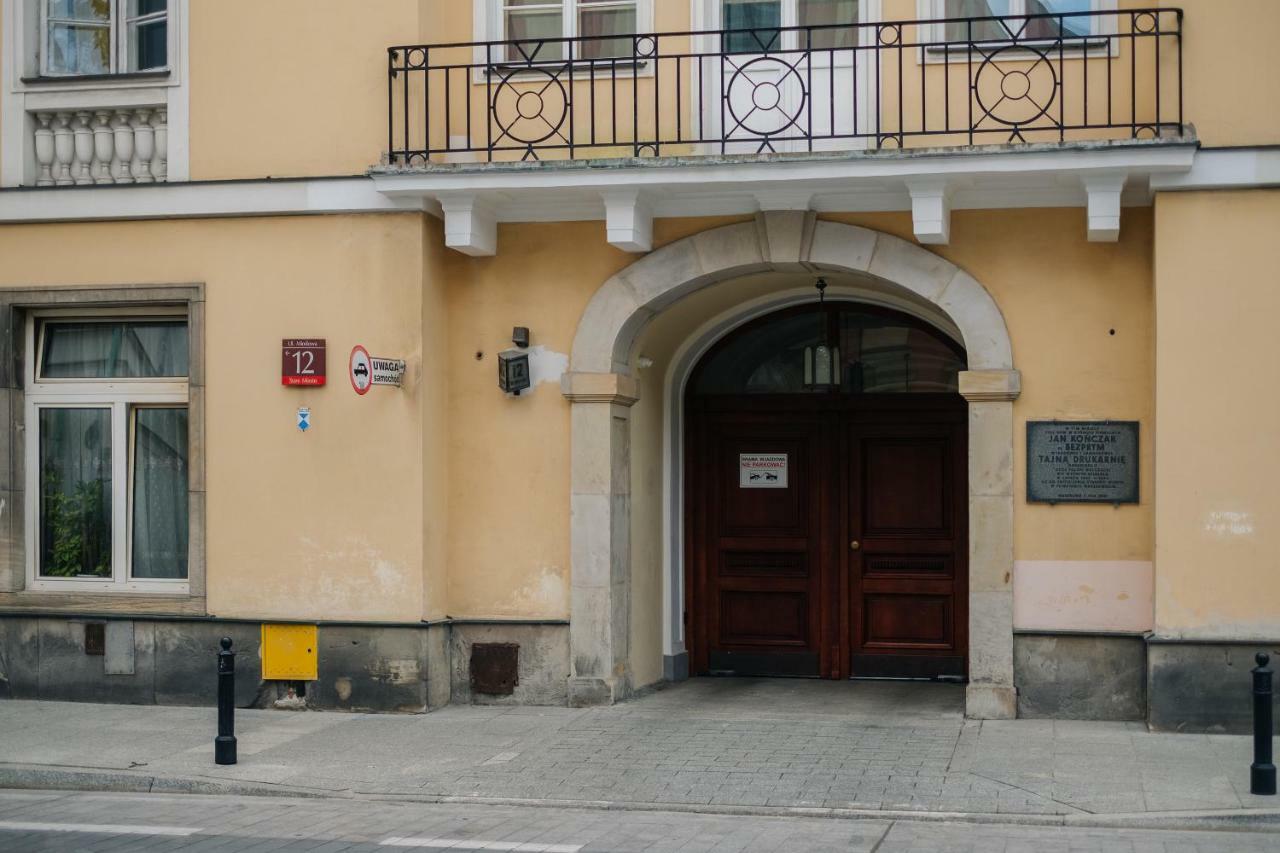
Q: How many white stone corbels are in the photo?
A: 4